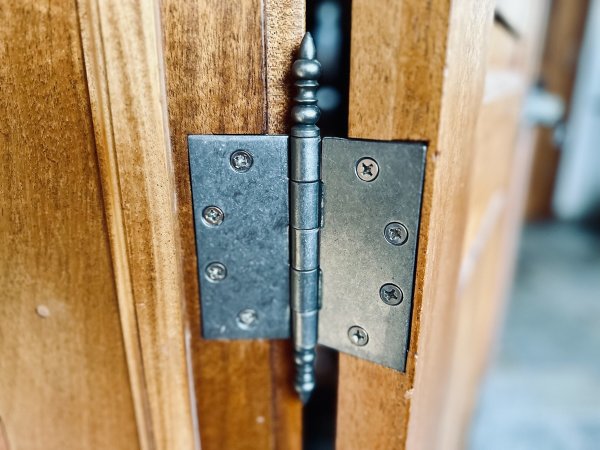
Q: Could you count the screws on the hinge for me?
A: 8